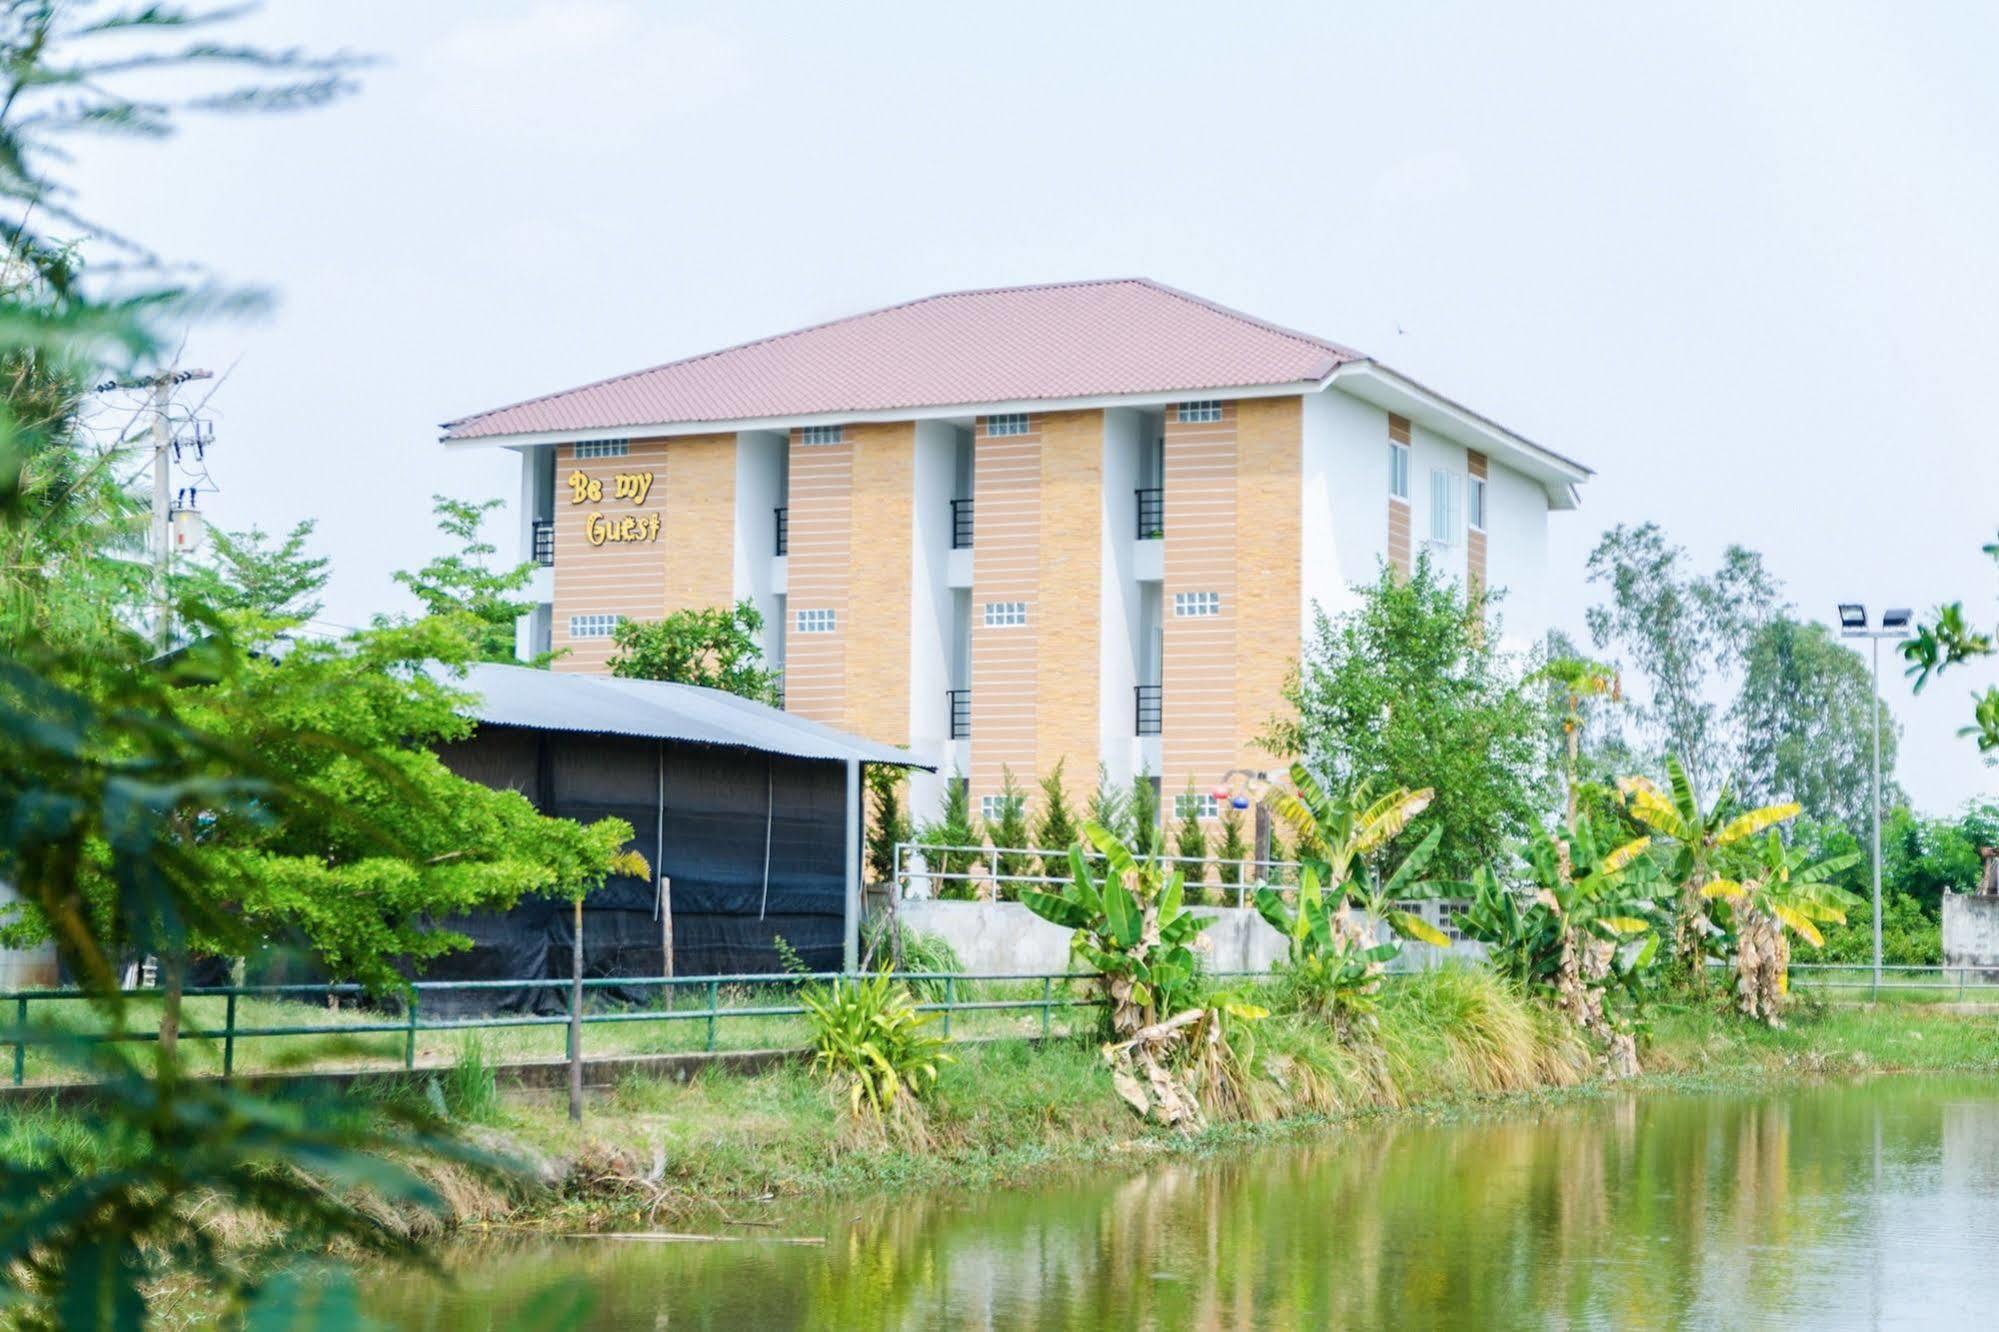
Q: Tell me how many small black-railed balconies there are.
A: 6